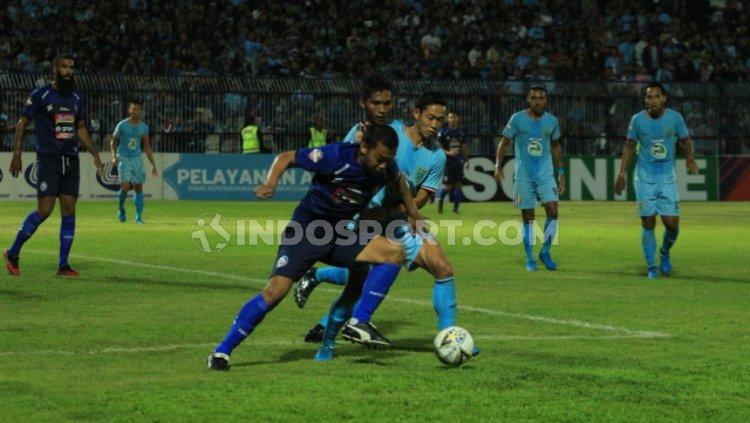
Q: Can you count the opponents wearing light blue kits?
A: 5